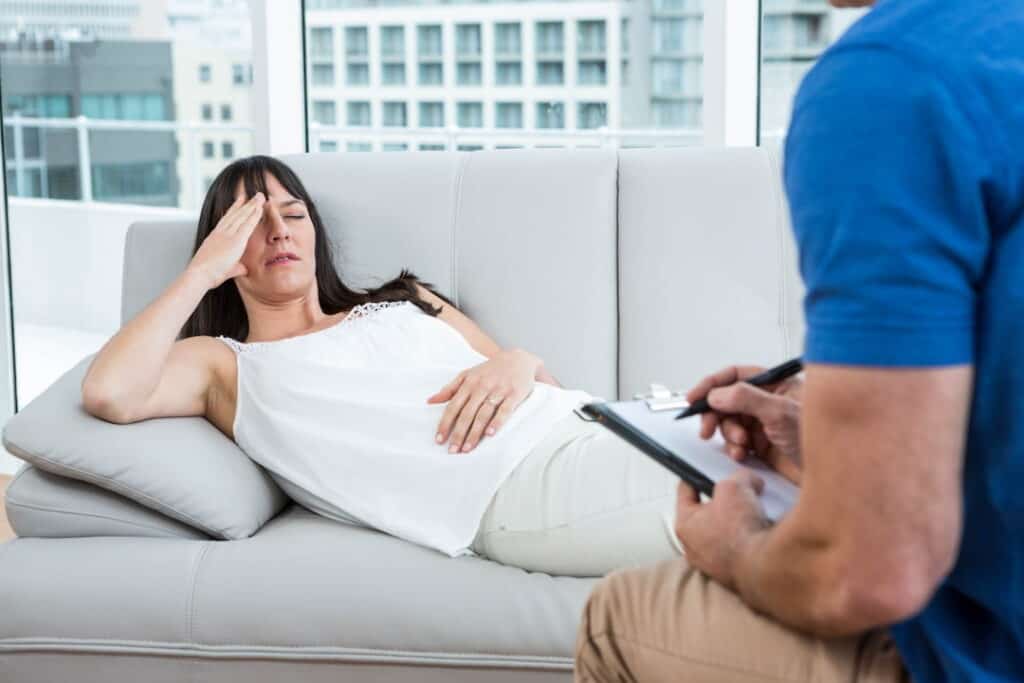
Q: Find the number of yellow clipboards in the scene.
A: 0